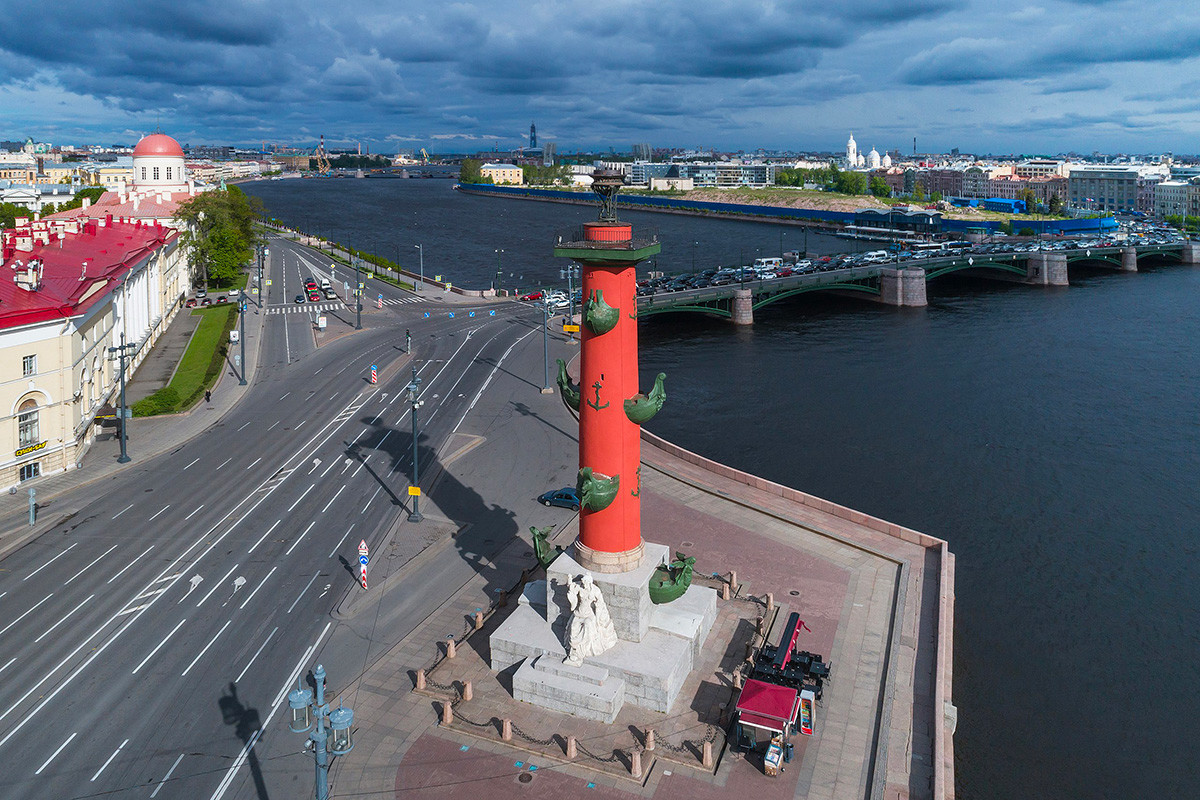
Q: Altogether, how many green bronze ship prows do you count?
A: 6